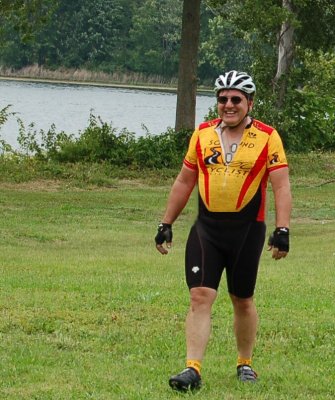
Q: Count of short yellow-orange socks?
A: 2